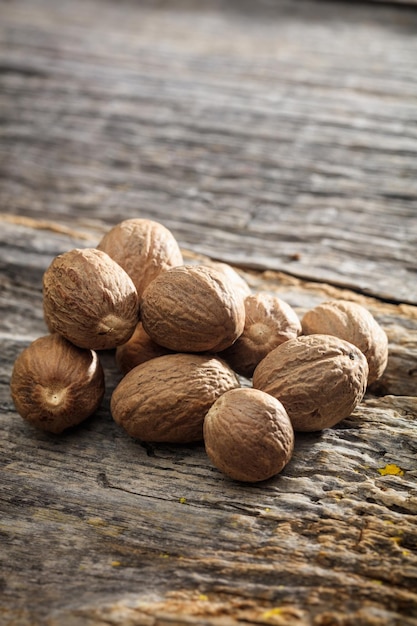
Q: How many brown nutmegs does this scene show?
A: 11